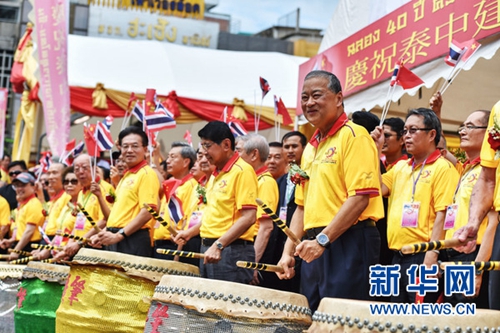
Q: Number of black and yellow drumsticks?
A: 13